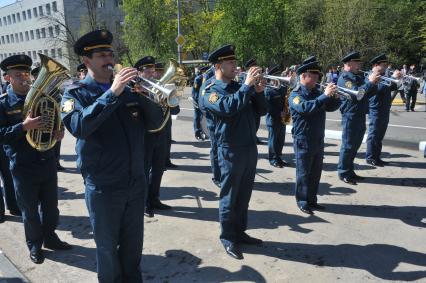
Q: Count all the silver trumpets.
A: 5